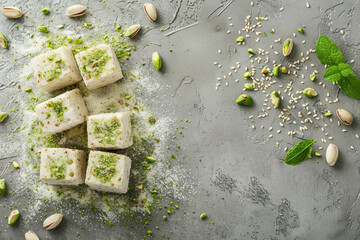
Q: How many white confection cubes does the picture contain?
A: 6